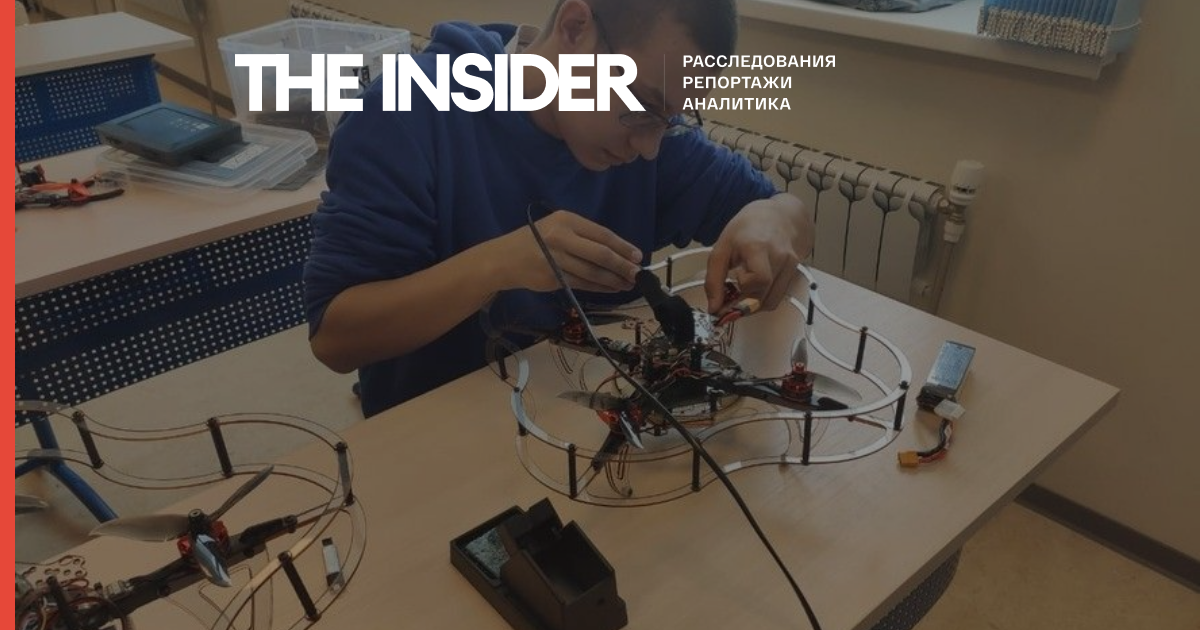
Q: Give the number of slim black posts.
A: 13